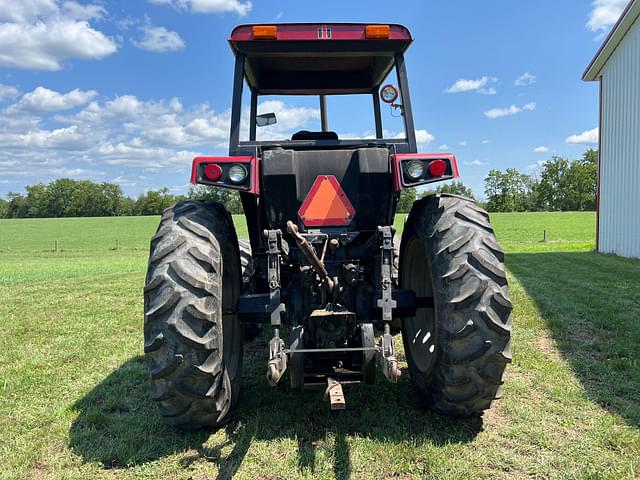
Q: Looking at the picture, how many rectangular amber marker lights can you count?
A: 2